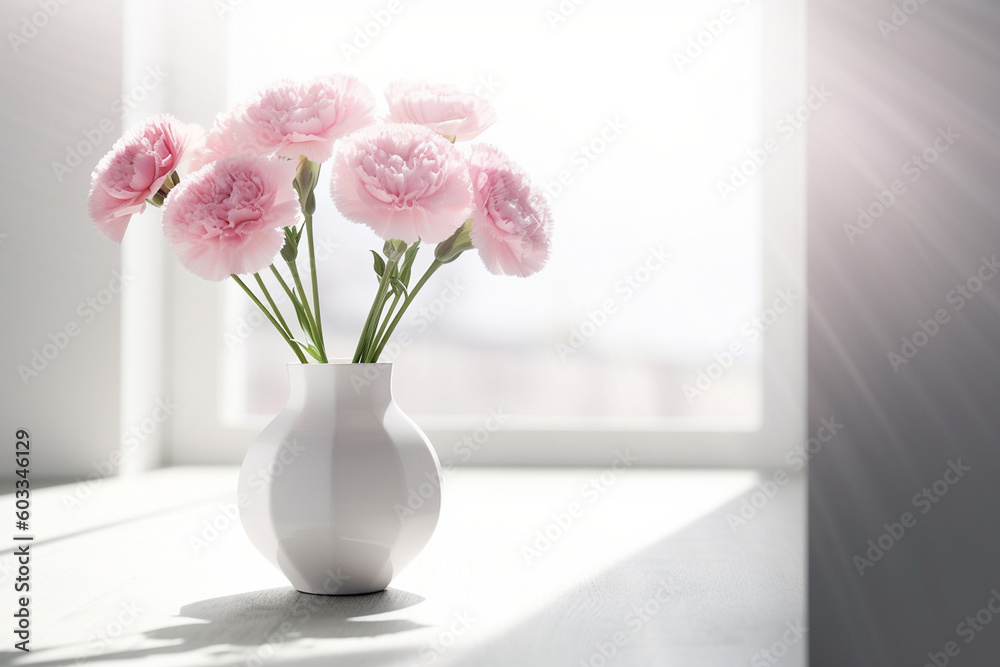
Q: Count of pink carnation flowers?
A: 7